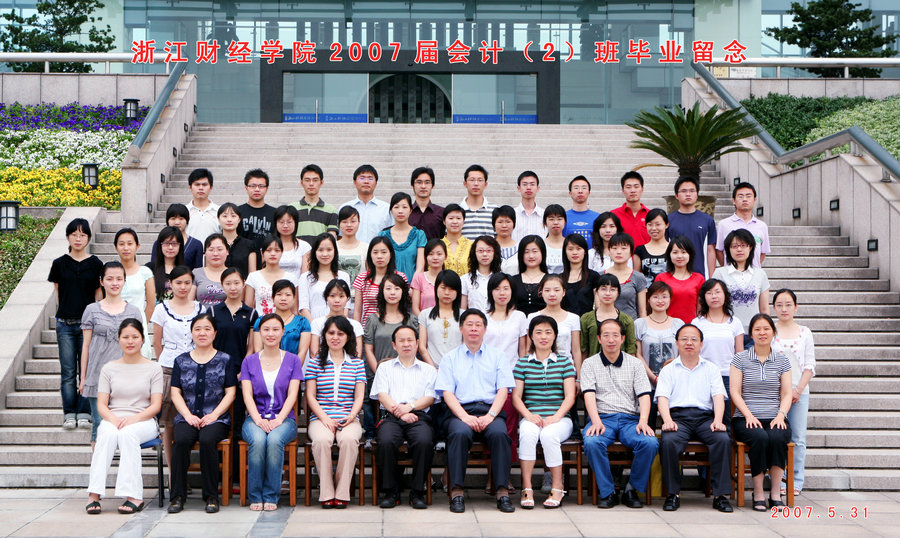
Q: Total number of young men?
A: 11